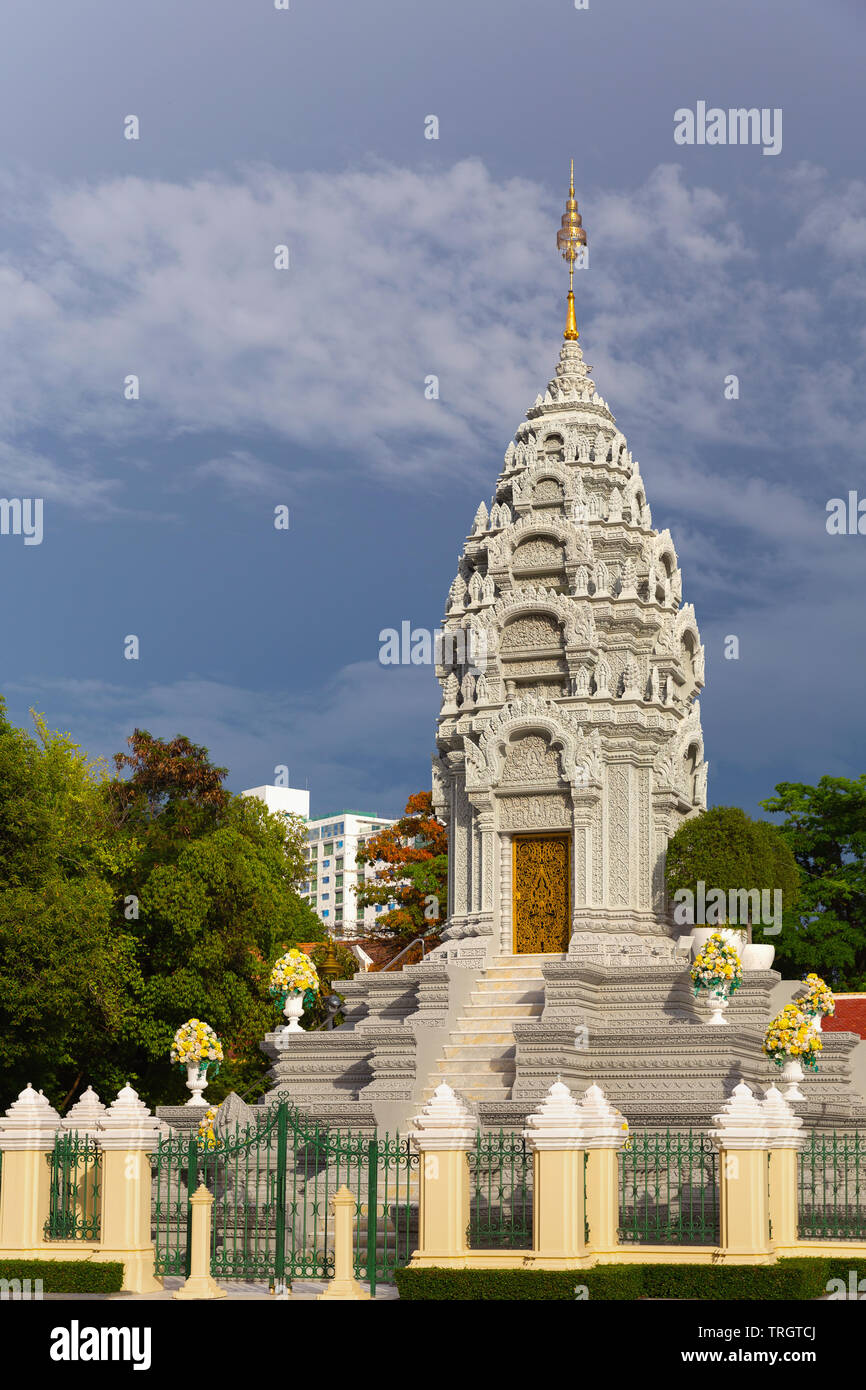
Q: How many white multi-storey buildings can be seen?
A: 1